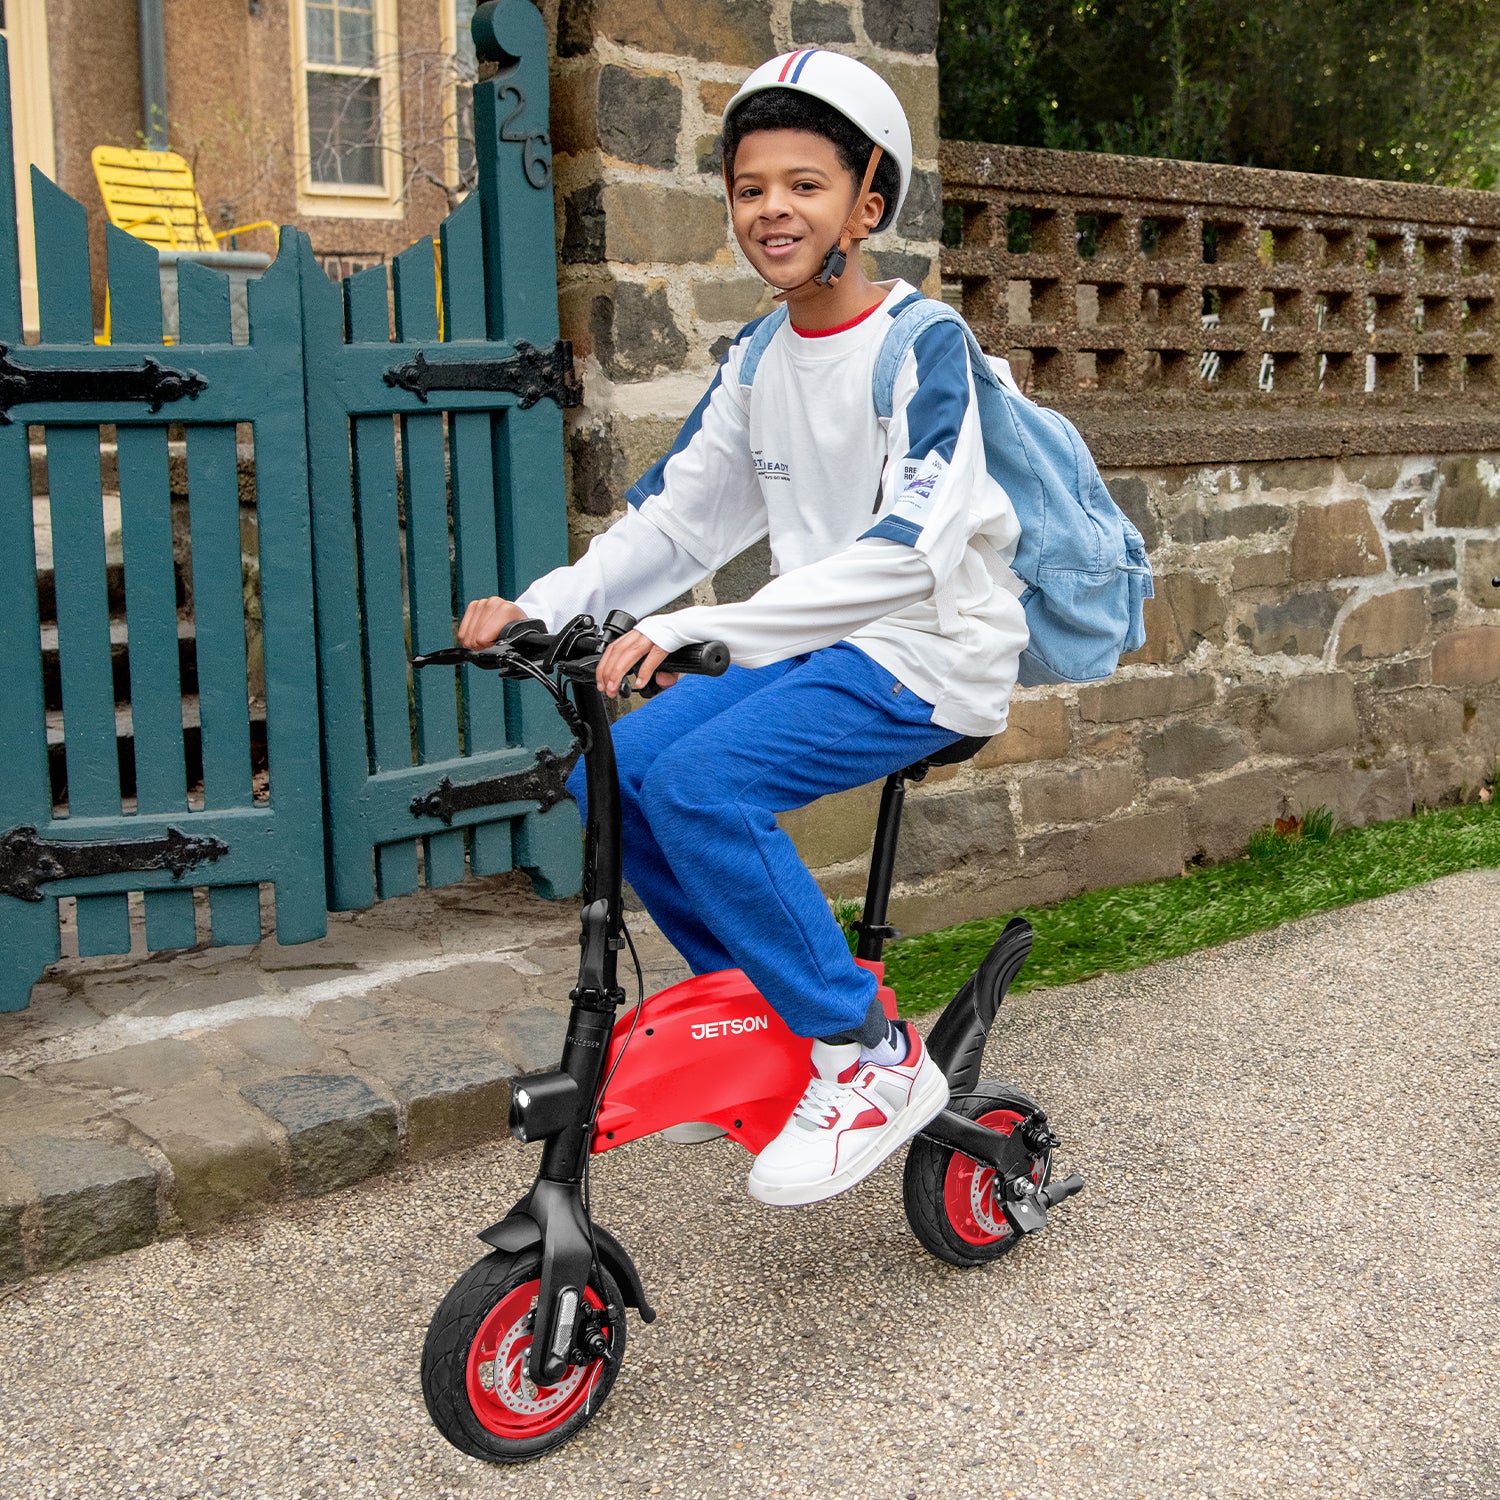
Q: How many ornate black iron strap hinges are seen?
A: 4